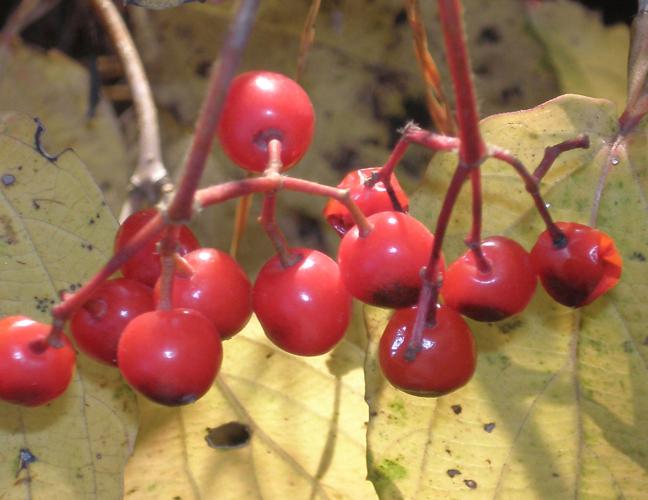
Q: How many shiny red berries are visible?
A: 12